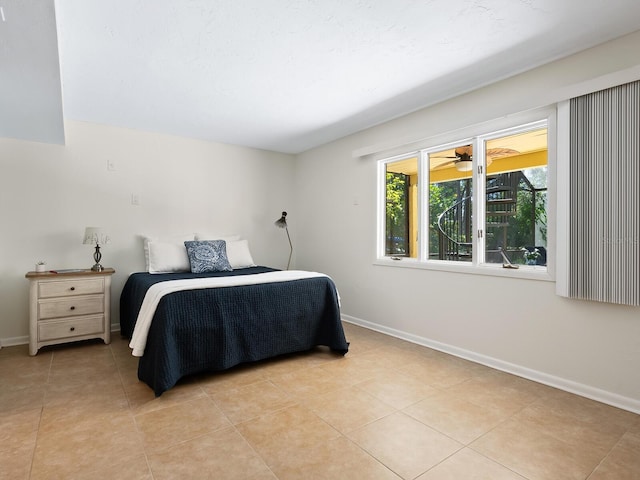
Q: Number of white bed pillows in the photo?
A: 4